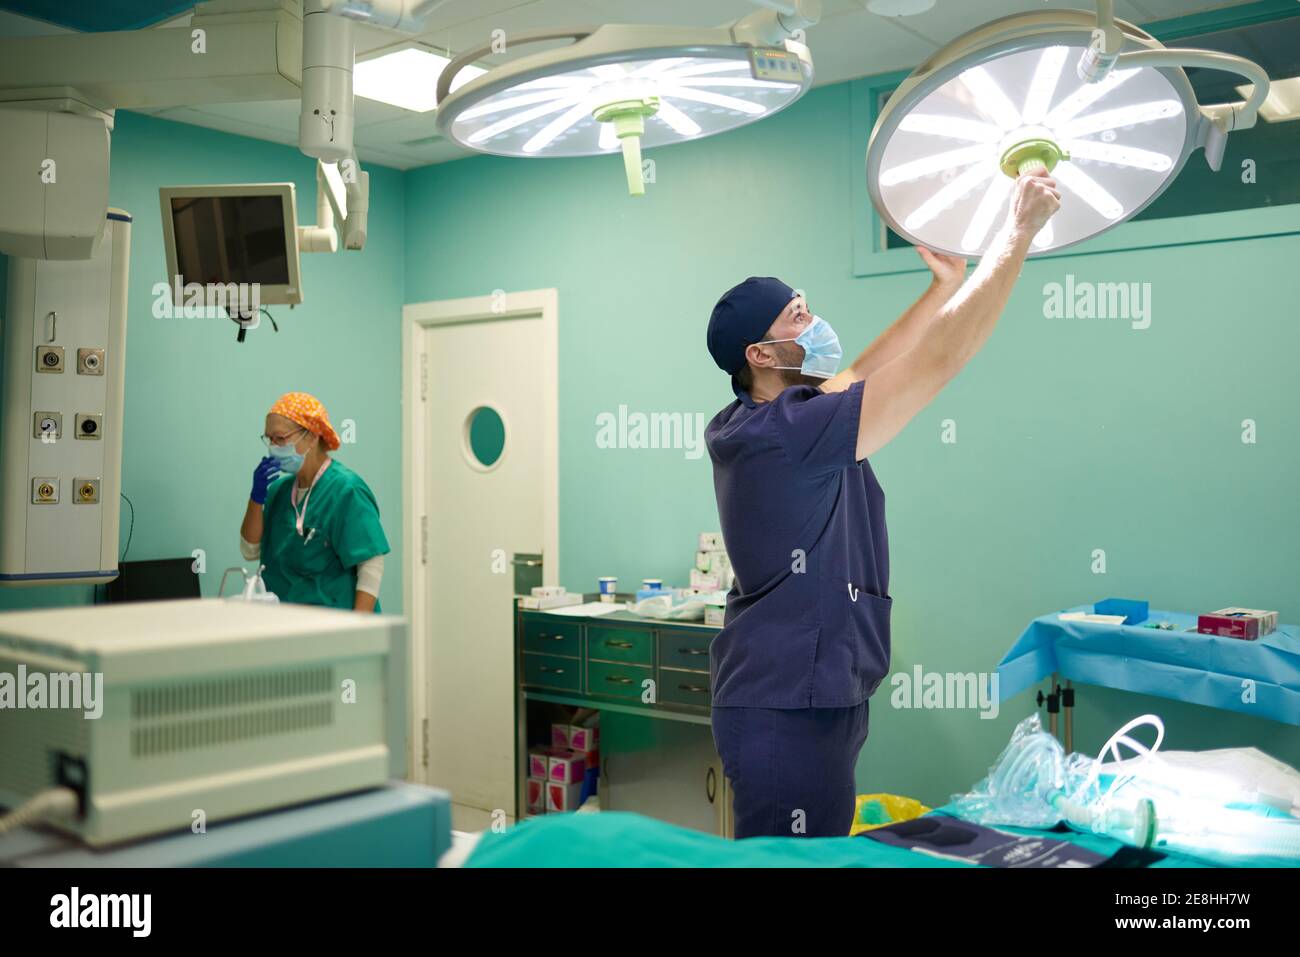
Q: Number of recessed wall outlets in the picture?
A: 6